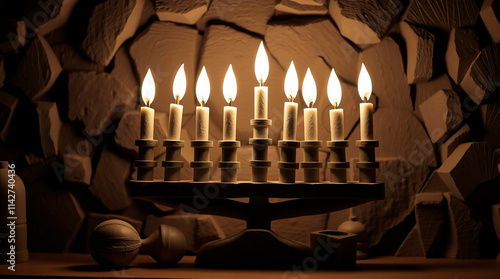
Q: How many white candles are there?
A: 9